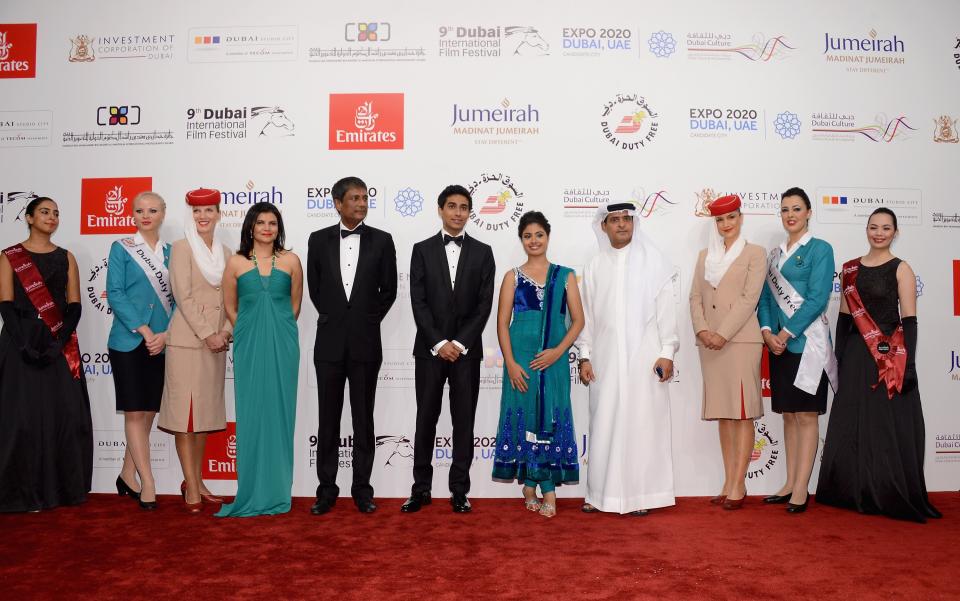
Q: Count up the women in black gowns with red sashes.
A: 2